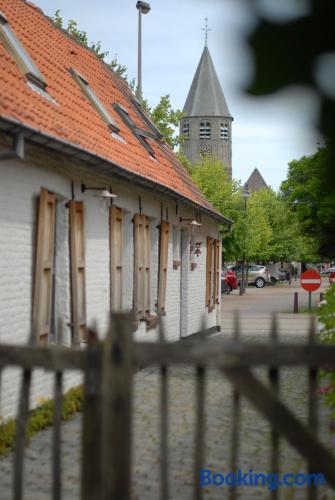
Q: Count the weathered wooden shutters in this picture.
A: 8